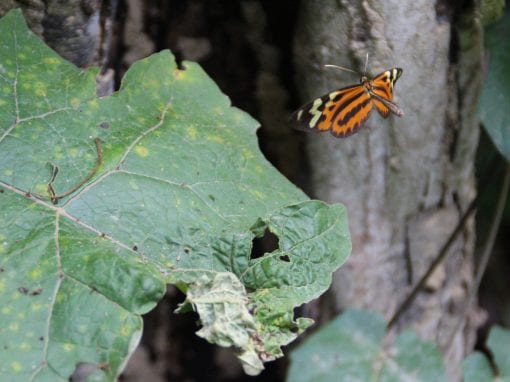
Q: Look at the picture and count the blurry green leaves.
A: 3